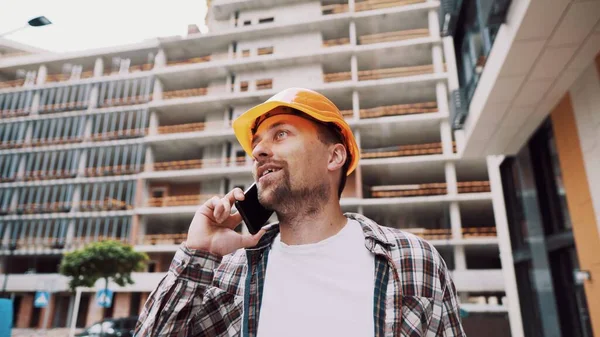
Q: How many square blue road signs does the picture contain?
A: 2